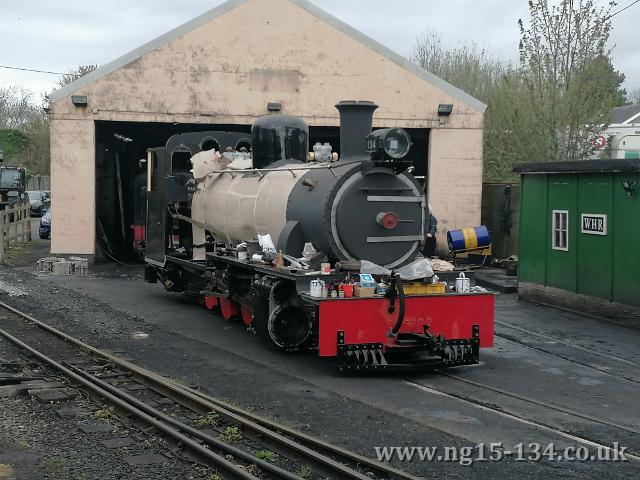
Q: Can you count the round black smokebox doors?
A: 1